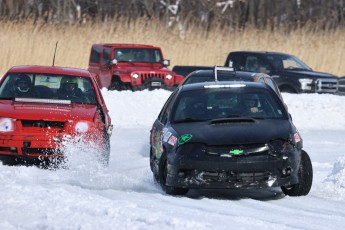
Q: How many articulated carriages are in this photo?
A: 0